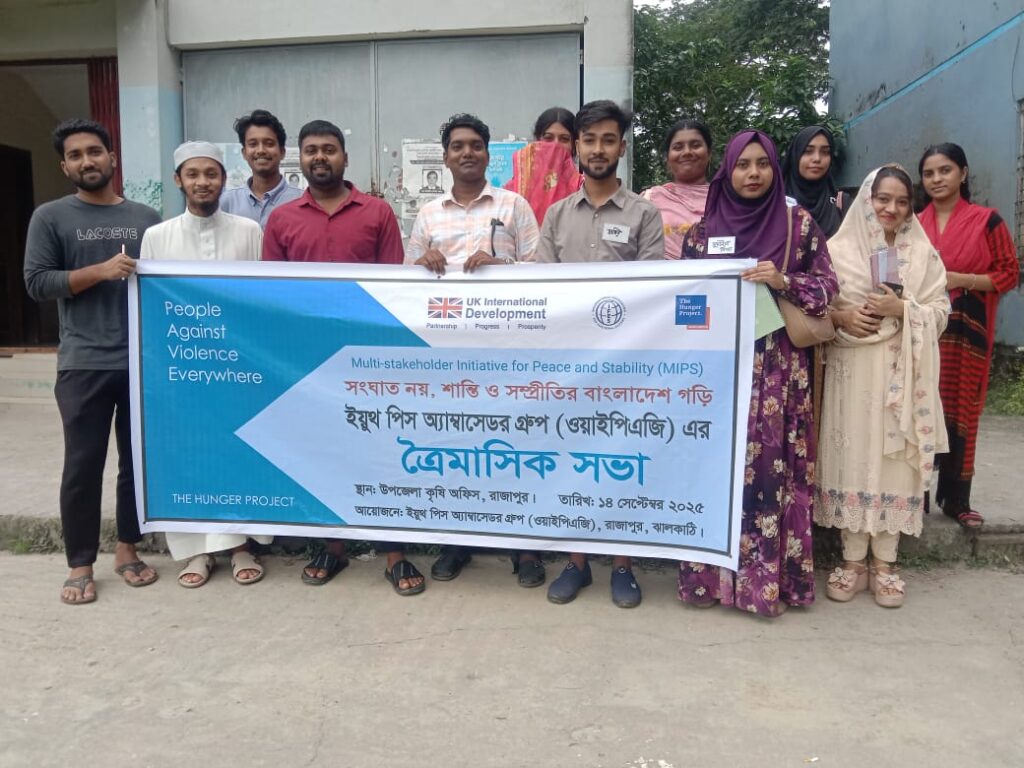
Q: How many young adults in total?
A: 12